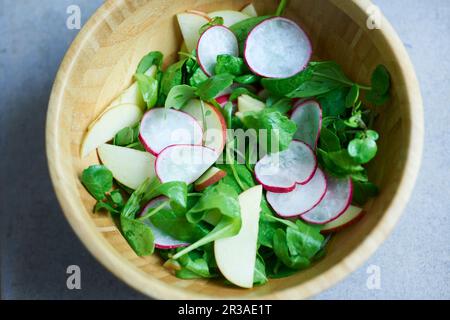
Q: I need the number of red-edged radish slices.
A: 9